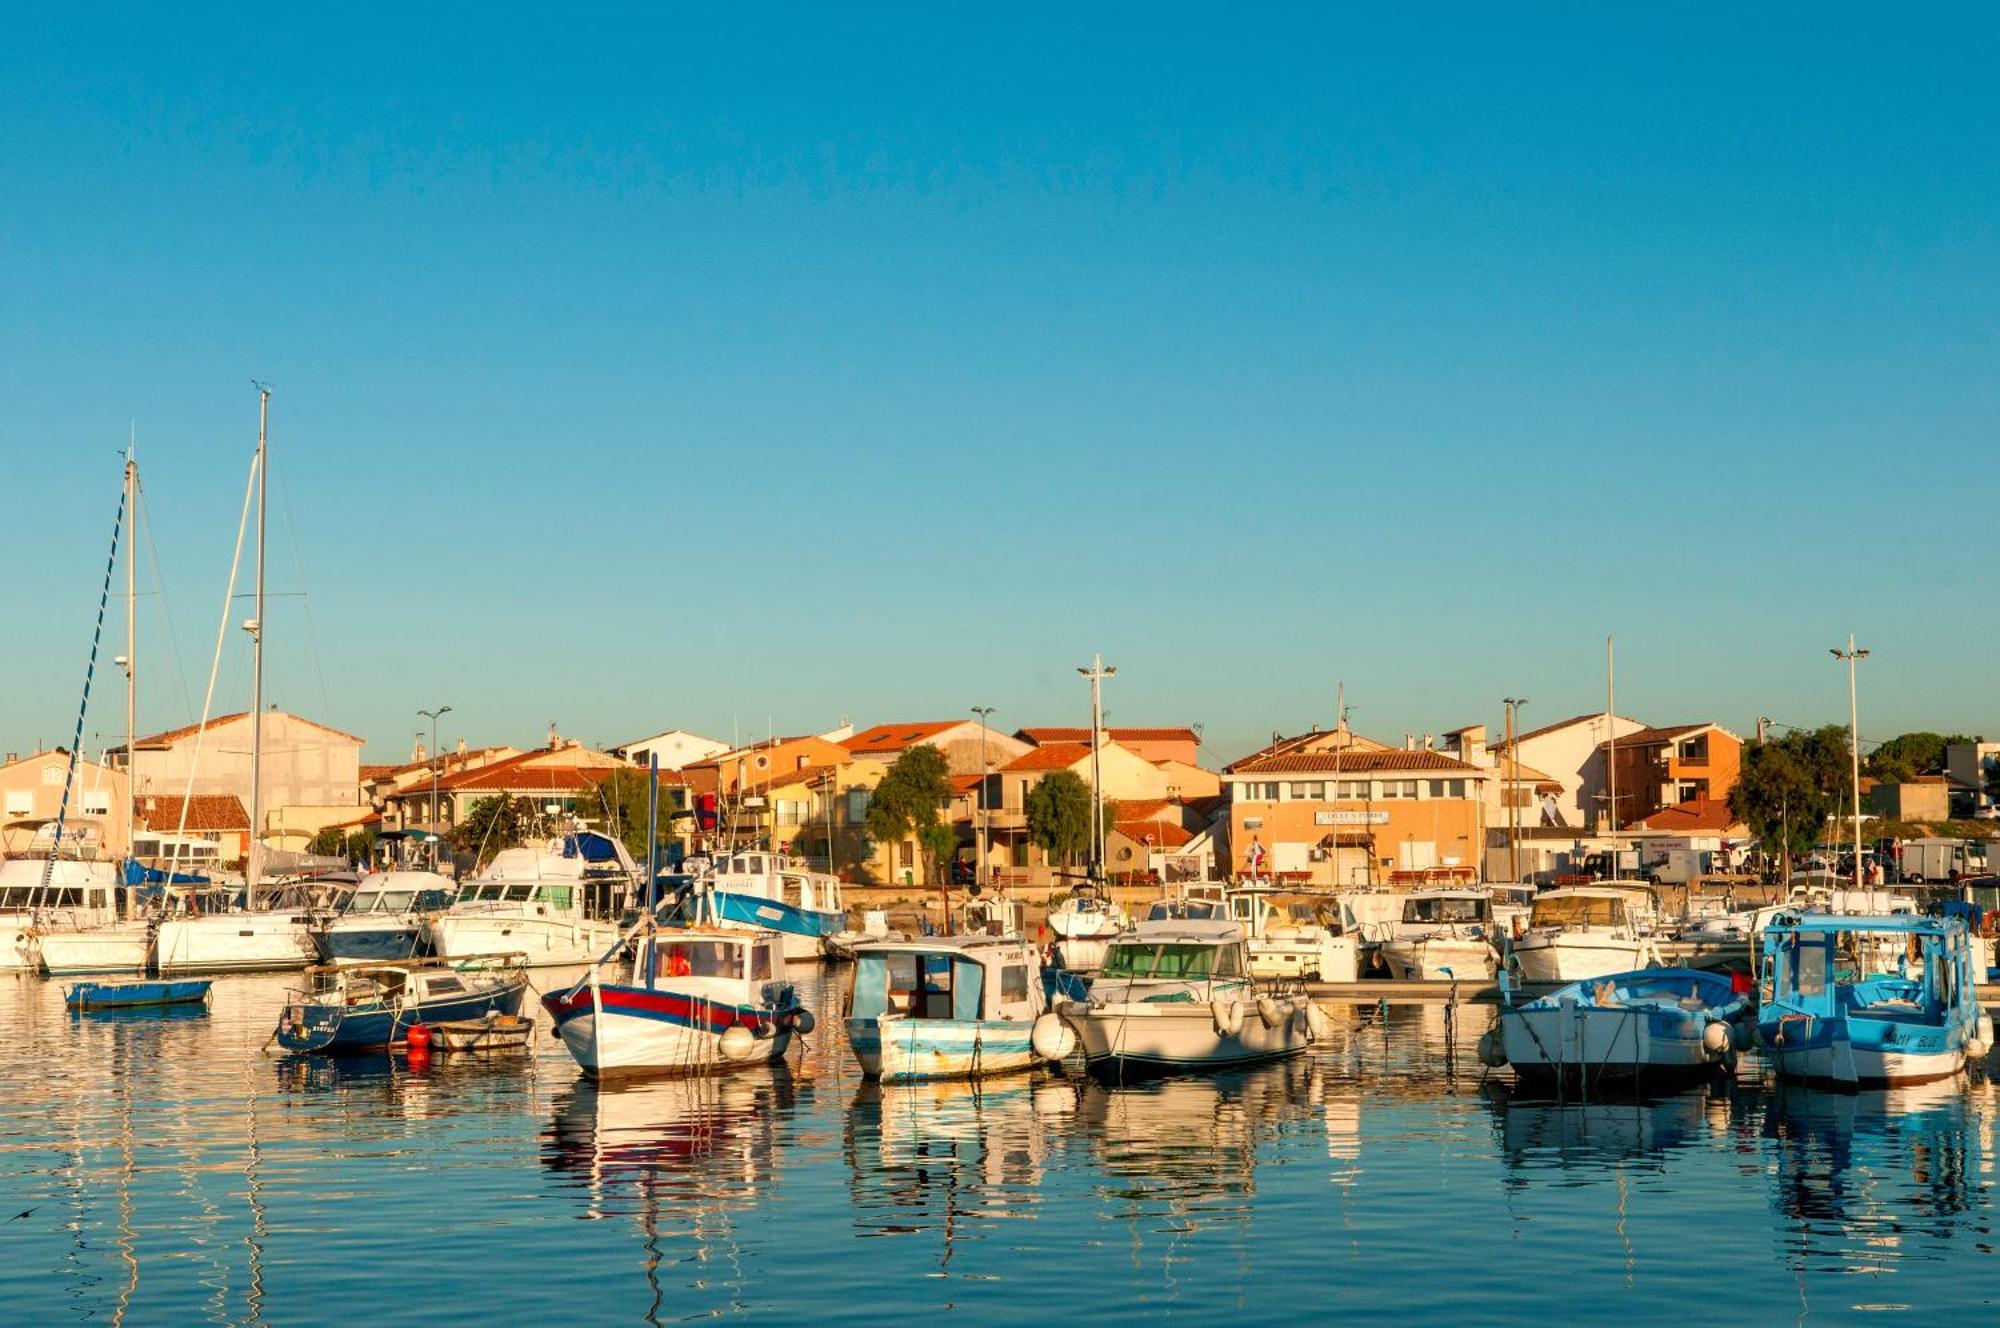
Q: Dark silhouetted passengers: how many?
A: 0